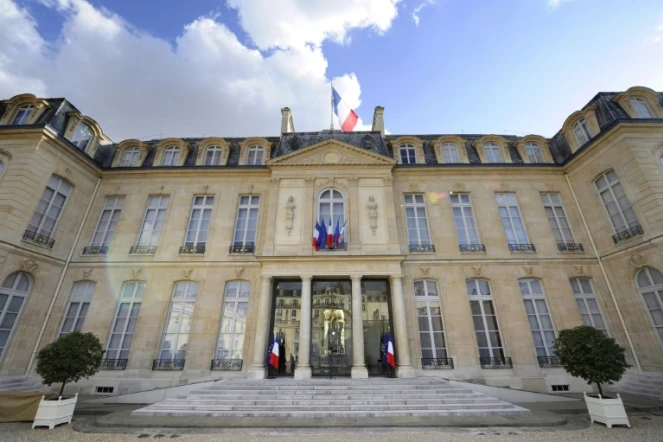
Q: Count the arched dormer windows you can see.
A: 12